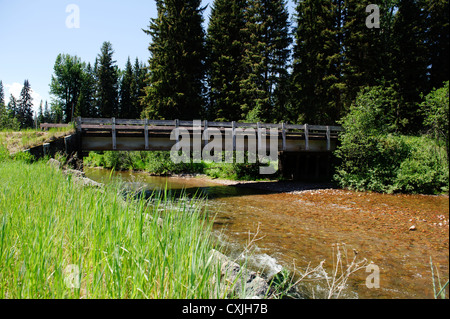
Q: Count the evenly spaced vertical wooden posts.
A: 10